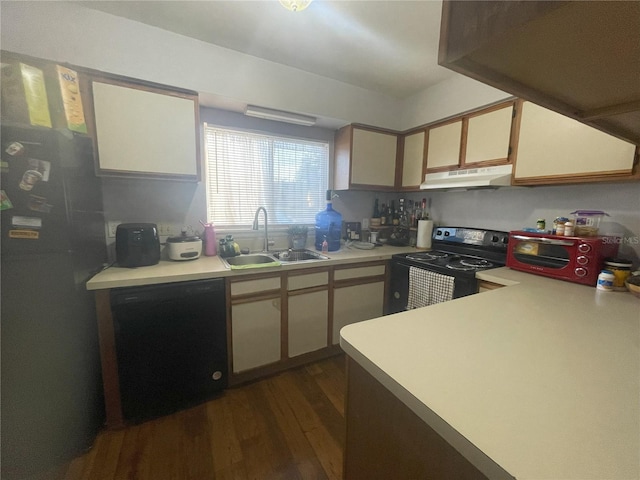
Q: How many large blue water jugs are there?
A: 1